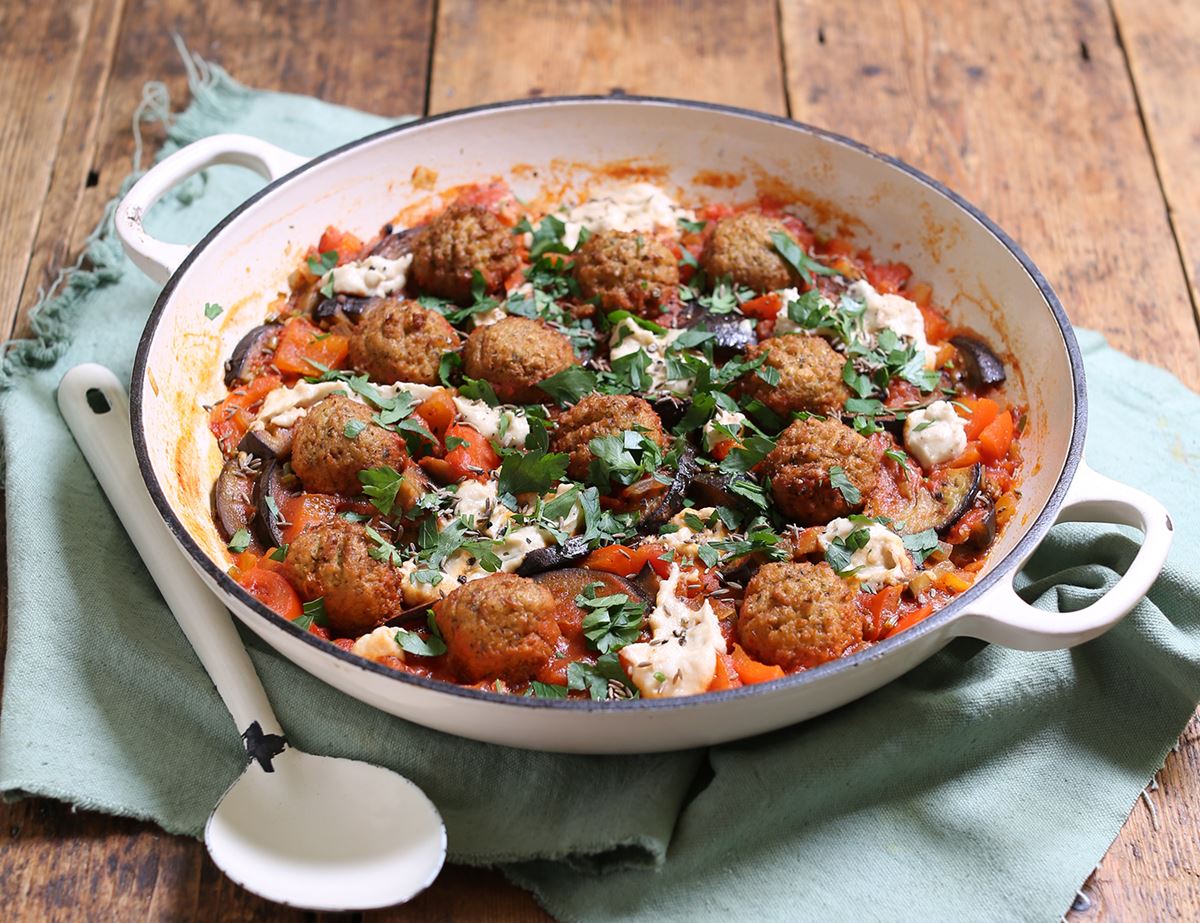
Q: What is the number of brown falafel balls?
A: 12